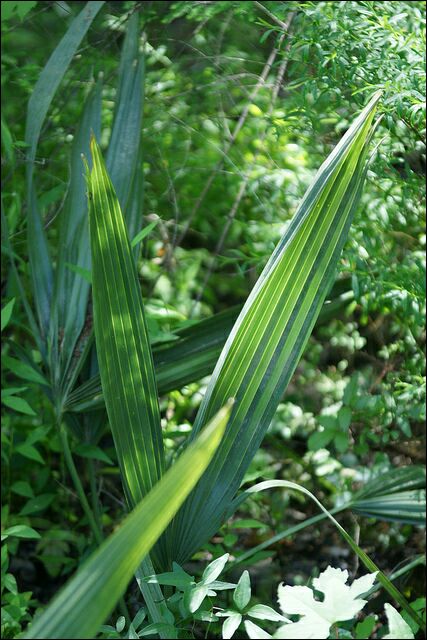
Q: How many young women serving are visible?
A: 0